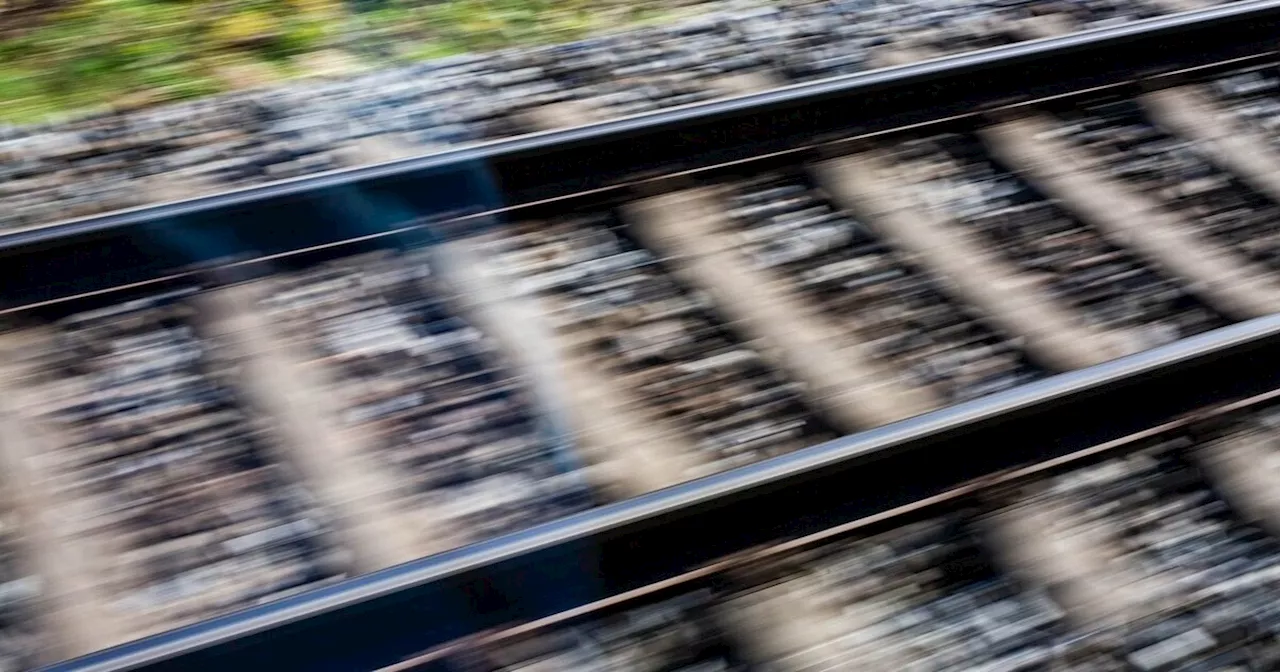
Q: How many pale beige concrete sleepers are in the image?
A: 7